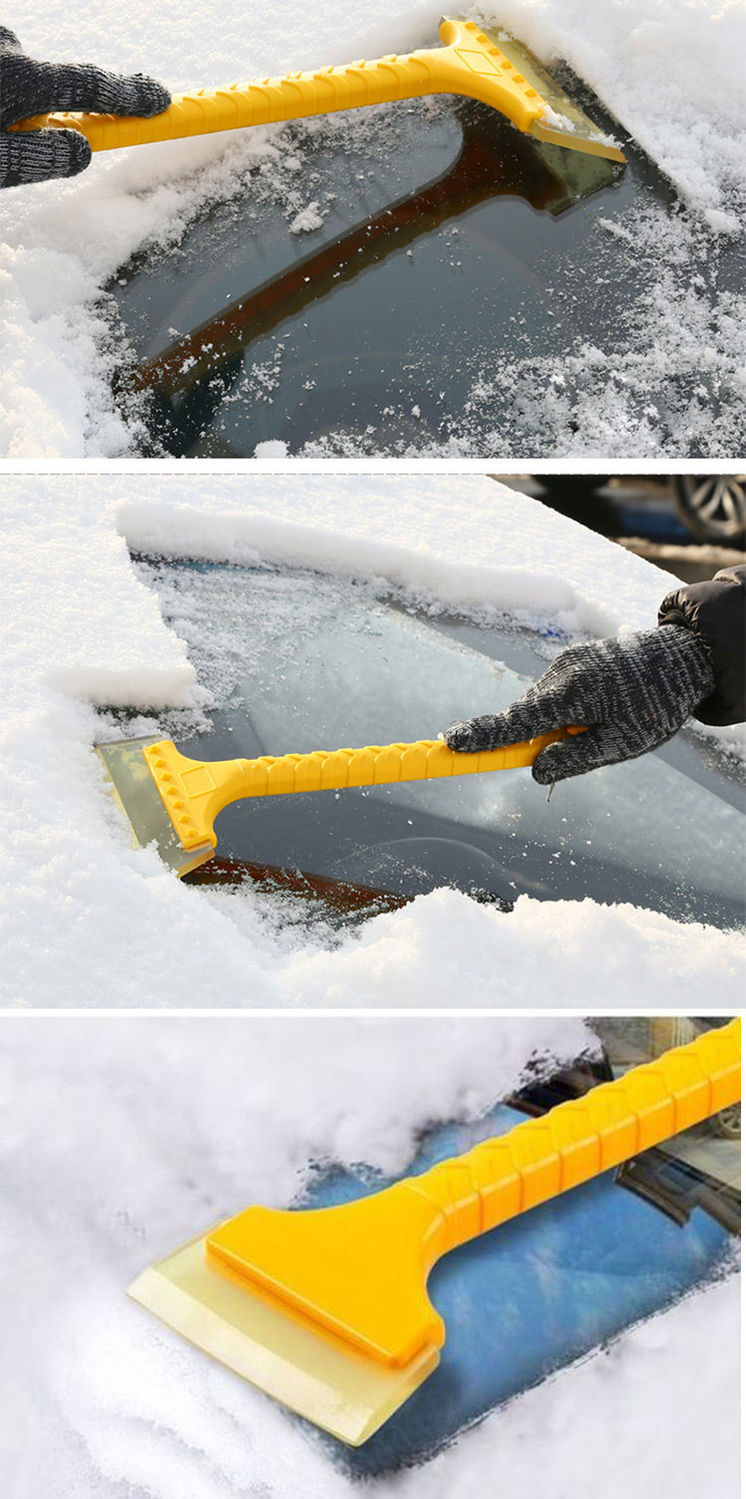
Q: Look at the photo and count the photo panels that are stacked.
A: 3